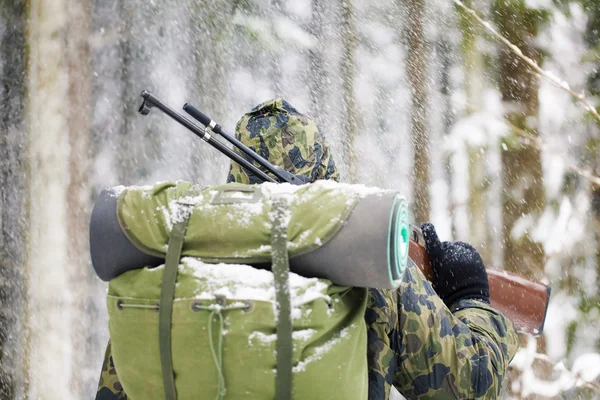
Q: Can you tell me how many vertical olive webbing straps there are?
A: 2